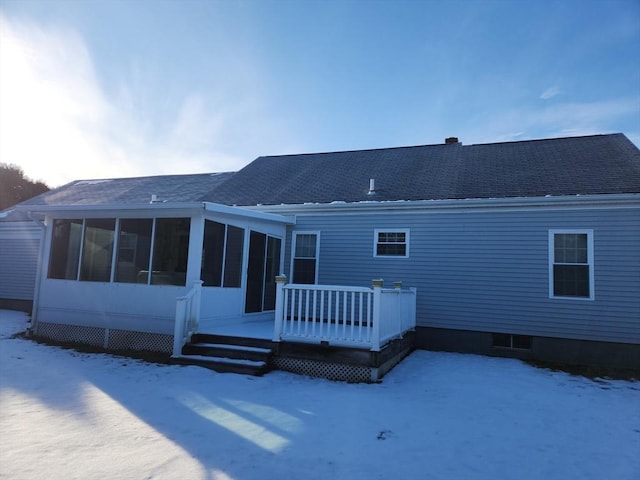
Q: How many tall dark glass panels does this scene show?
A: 8